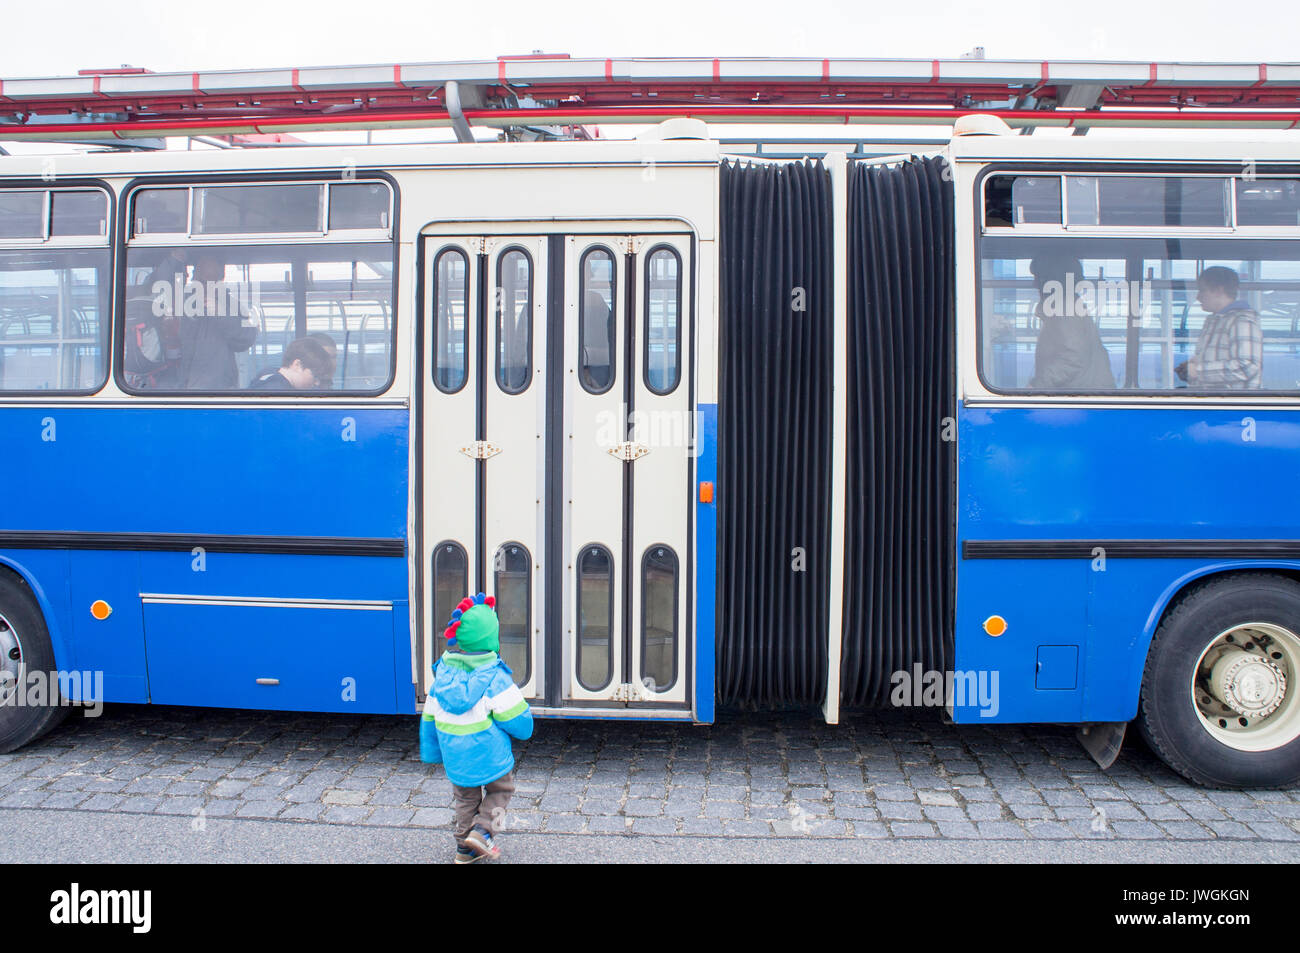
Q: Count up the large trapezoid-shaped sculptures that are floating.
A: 0